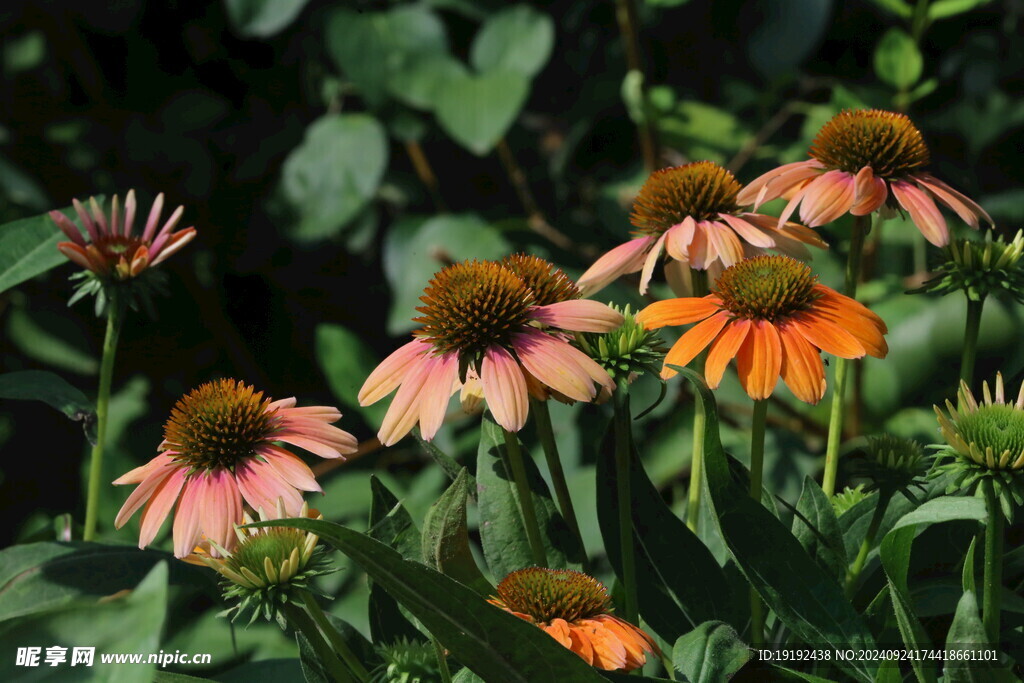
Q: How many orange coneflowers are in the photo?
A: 2